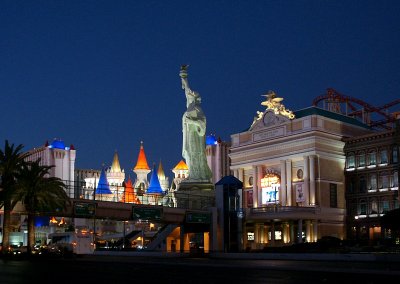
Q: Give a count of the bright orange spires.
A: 3